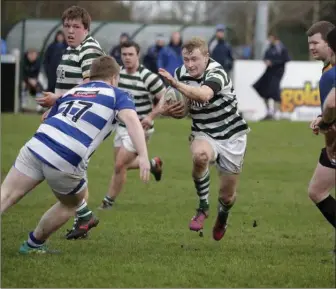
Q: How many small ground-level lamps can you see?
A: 0